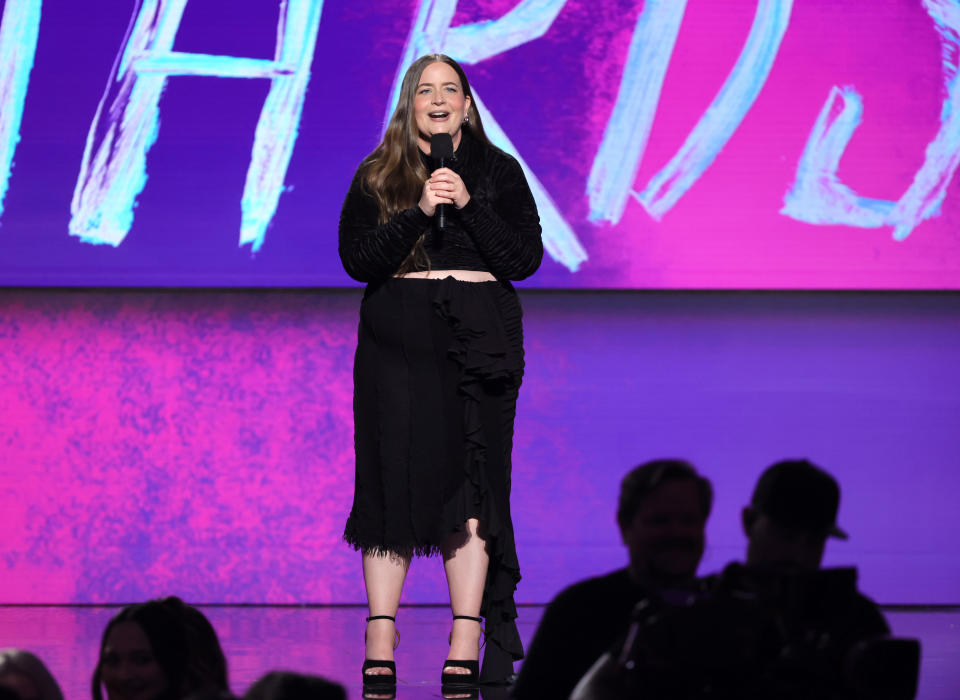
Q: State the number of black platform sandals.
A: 2